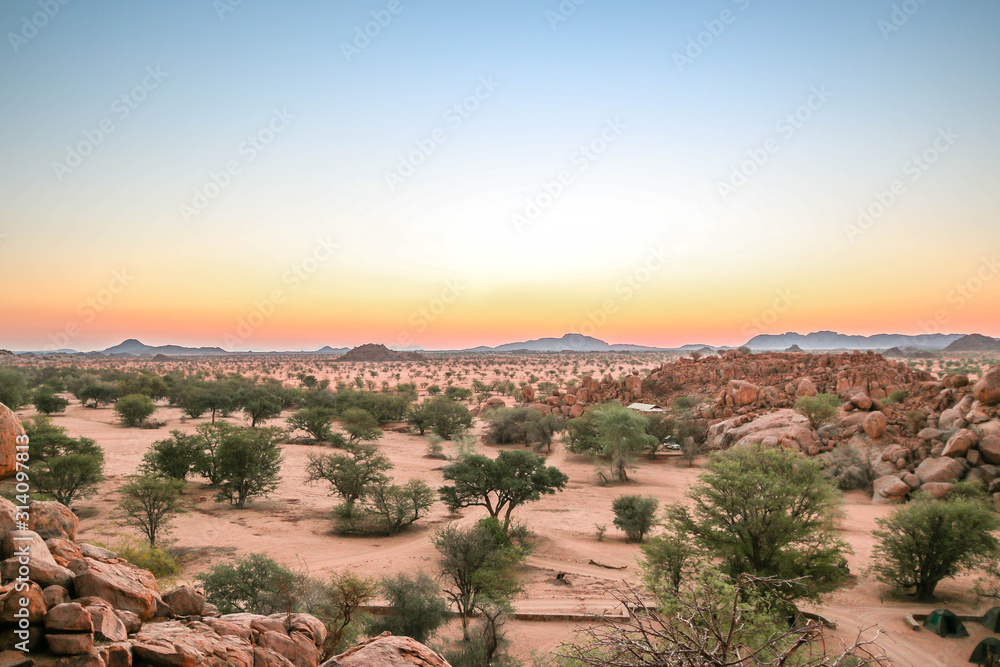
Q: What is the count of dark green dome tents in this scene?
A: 3